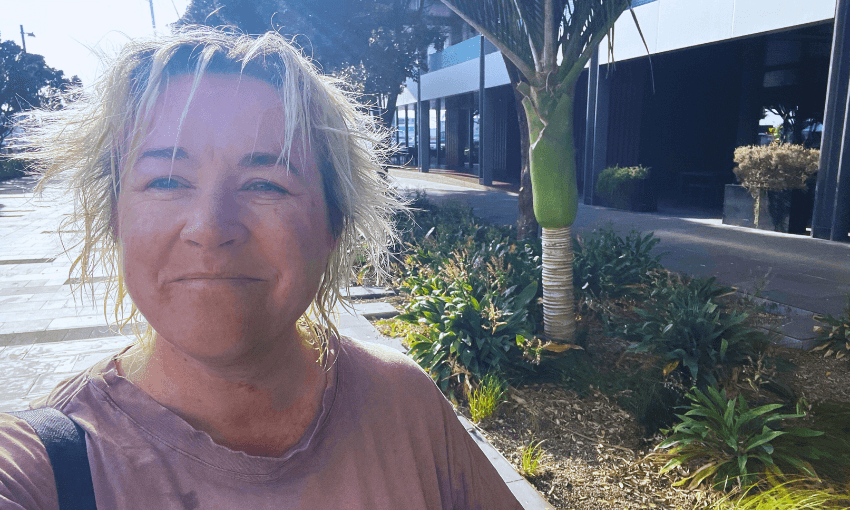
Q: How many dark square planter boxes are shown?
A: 2